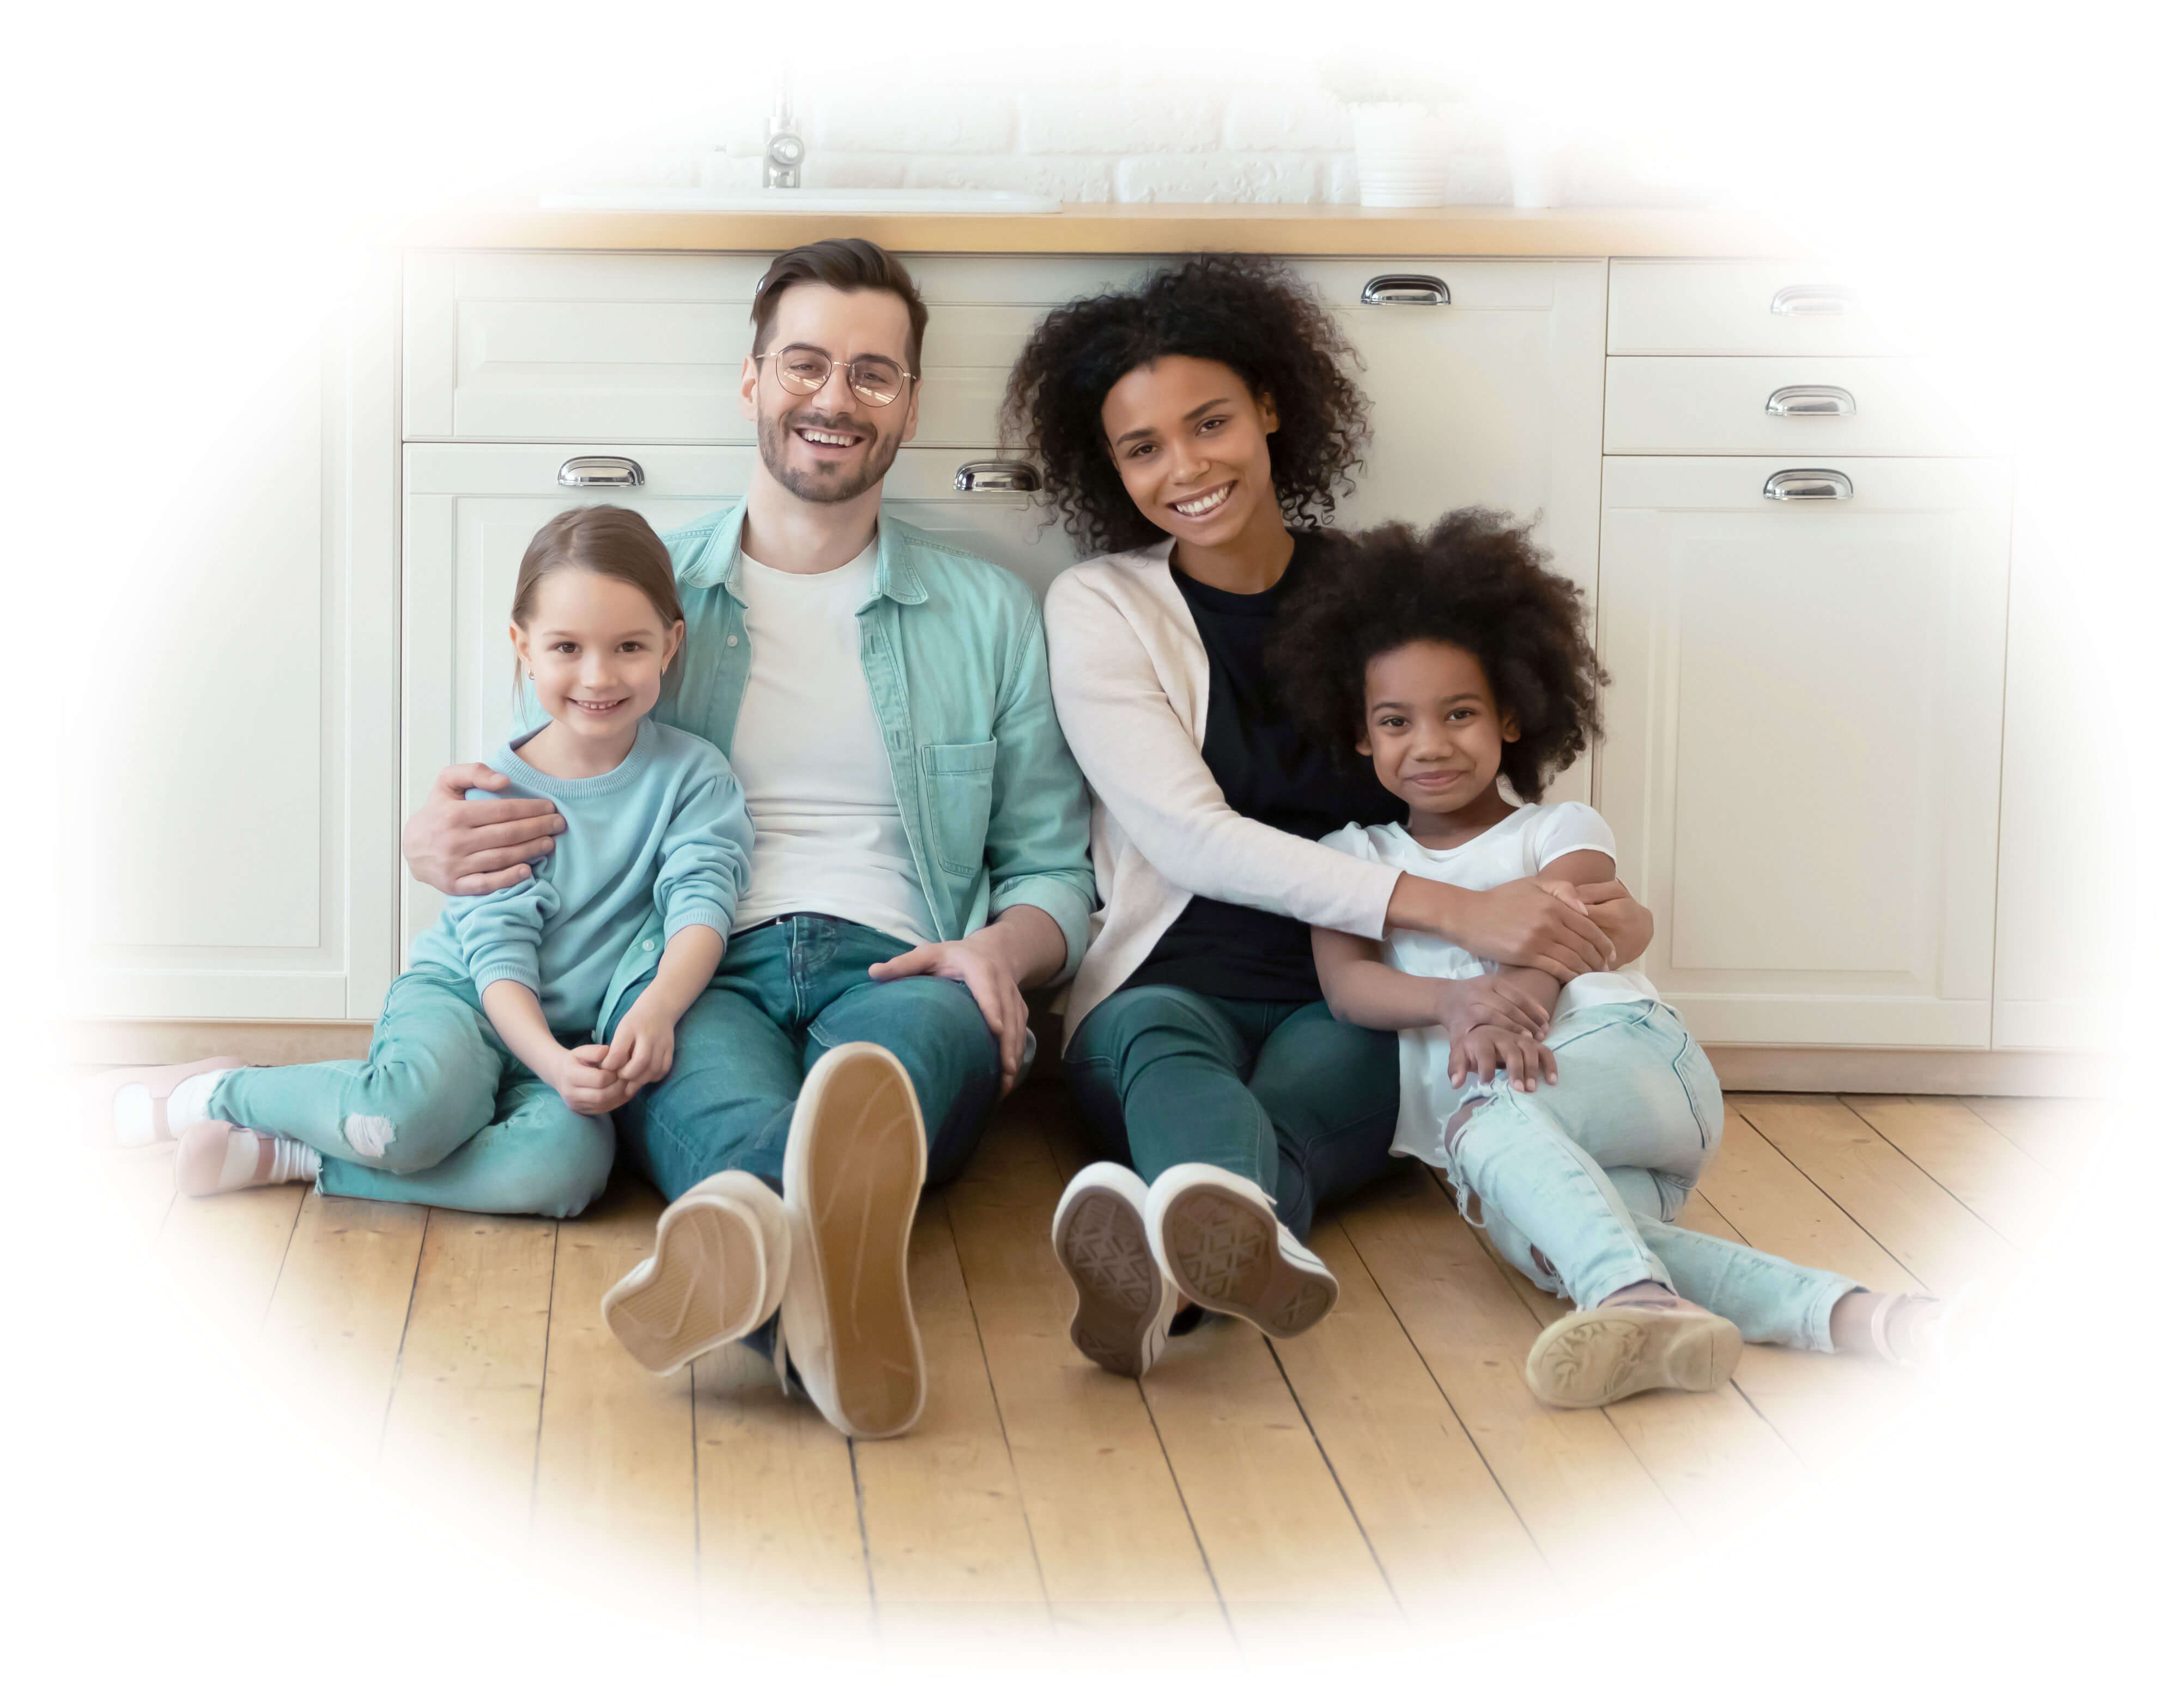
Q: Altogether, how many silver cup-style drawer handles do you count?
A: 6